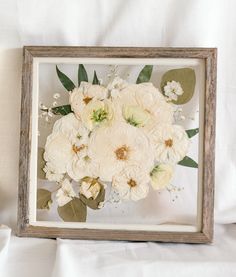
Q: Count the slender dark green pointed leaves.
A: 7